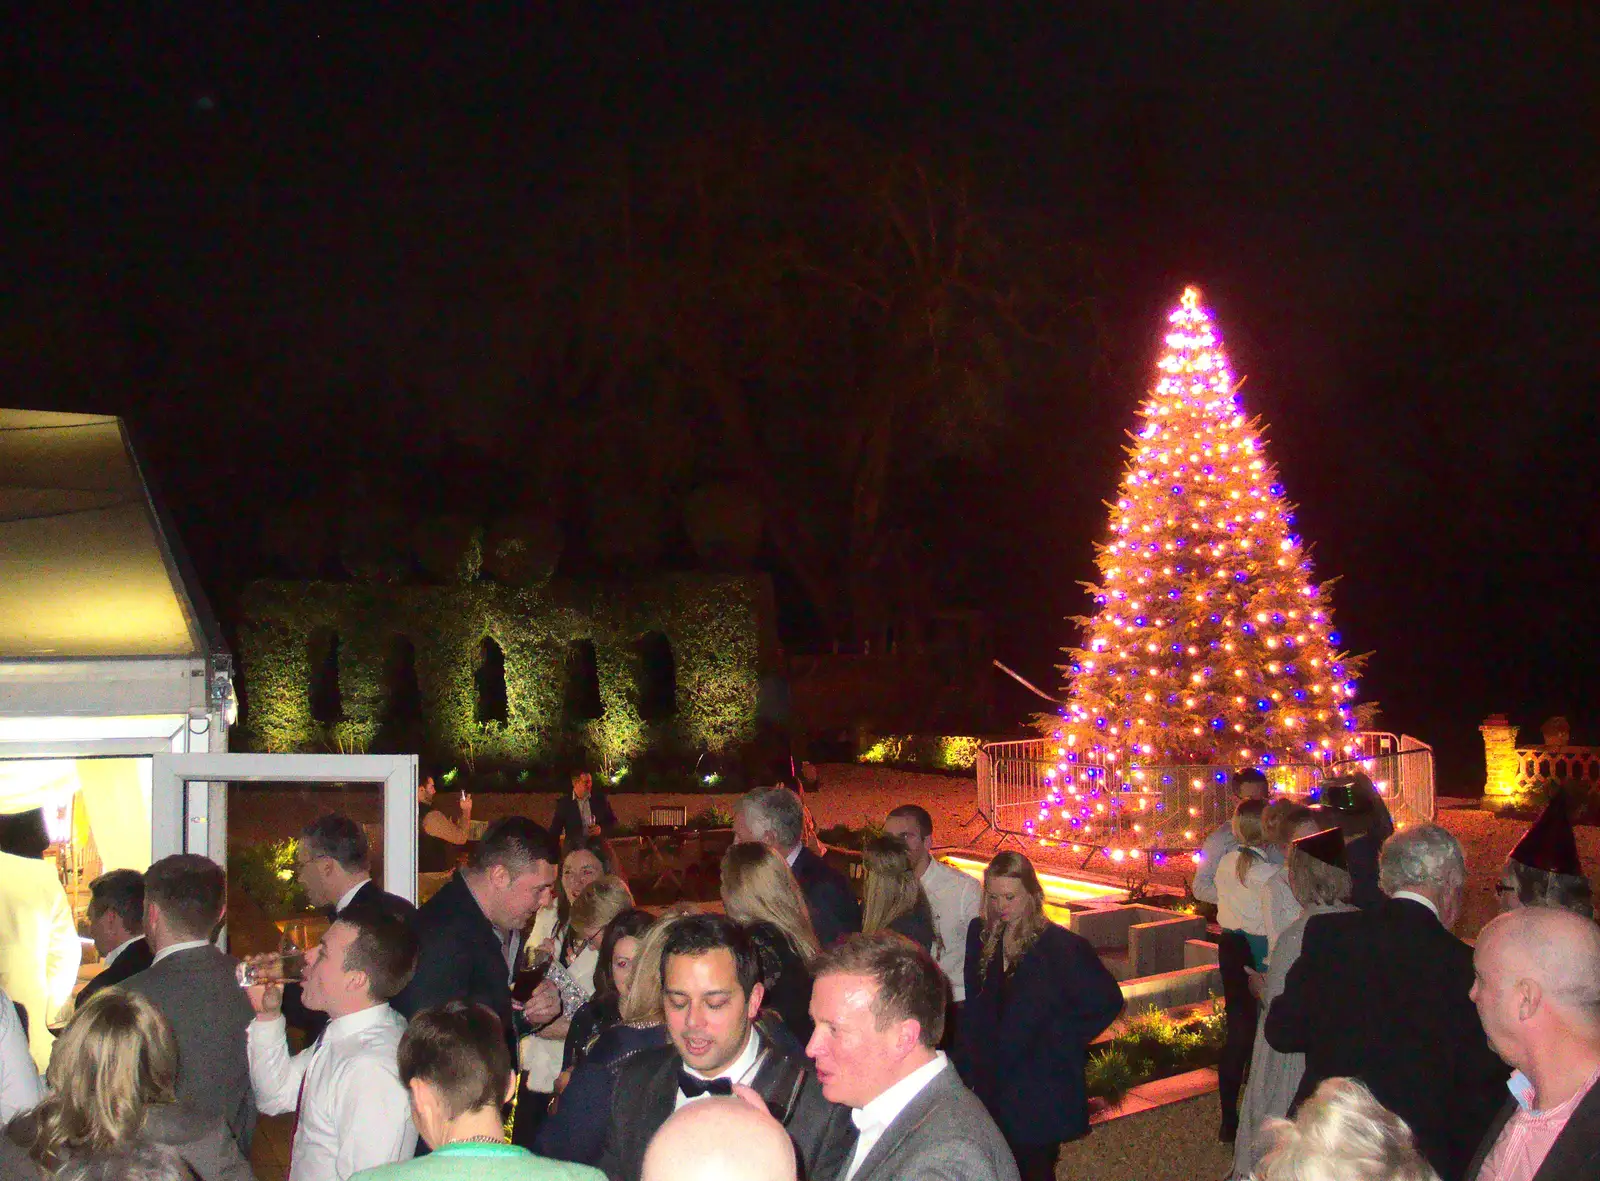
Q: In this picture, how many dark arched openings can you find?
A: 5